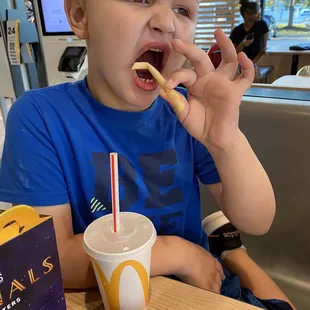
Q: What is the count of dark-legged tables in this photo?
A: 1